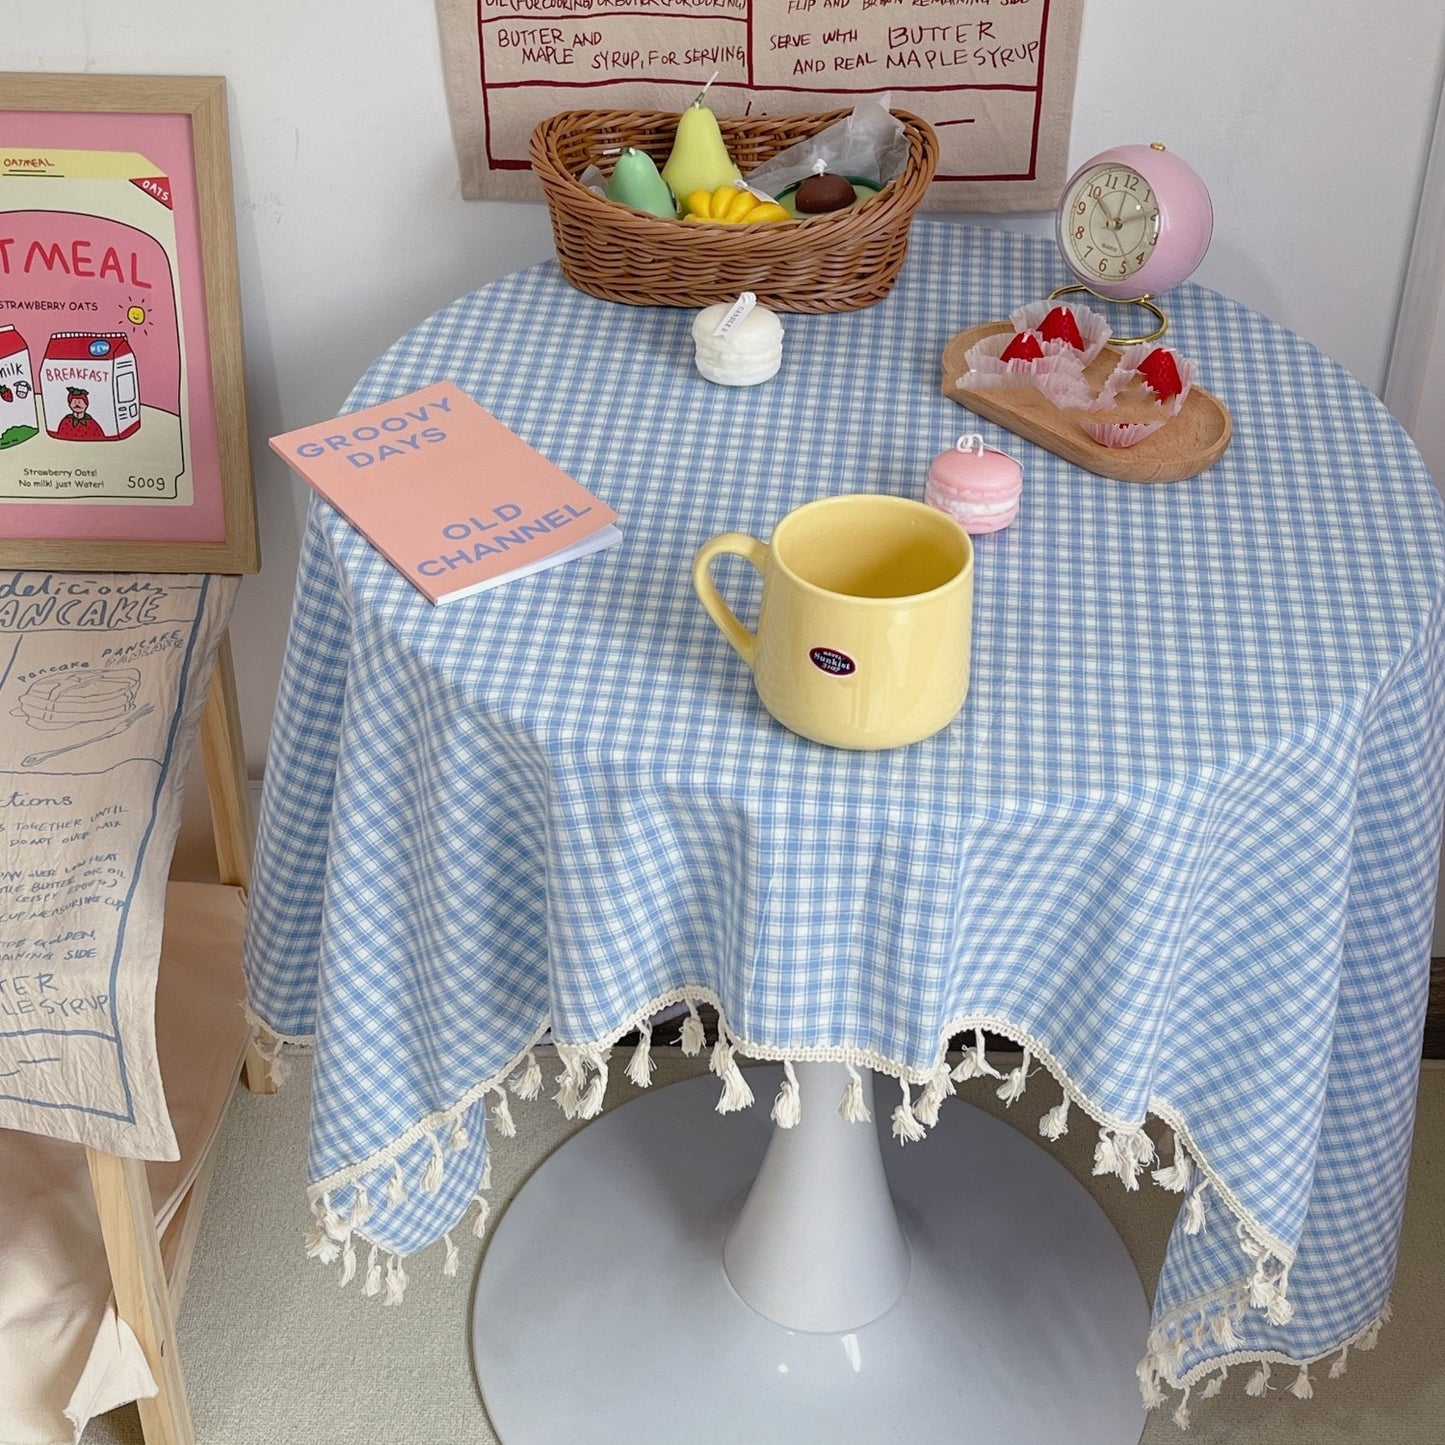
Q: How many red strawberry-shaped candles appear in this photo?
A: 3